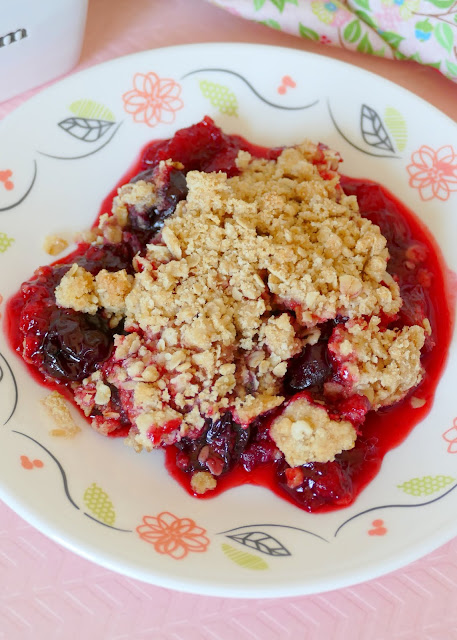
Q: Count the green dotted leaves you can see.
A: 4